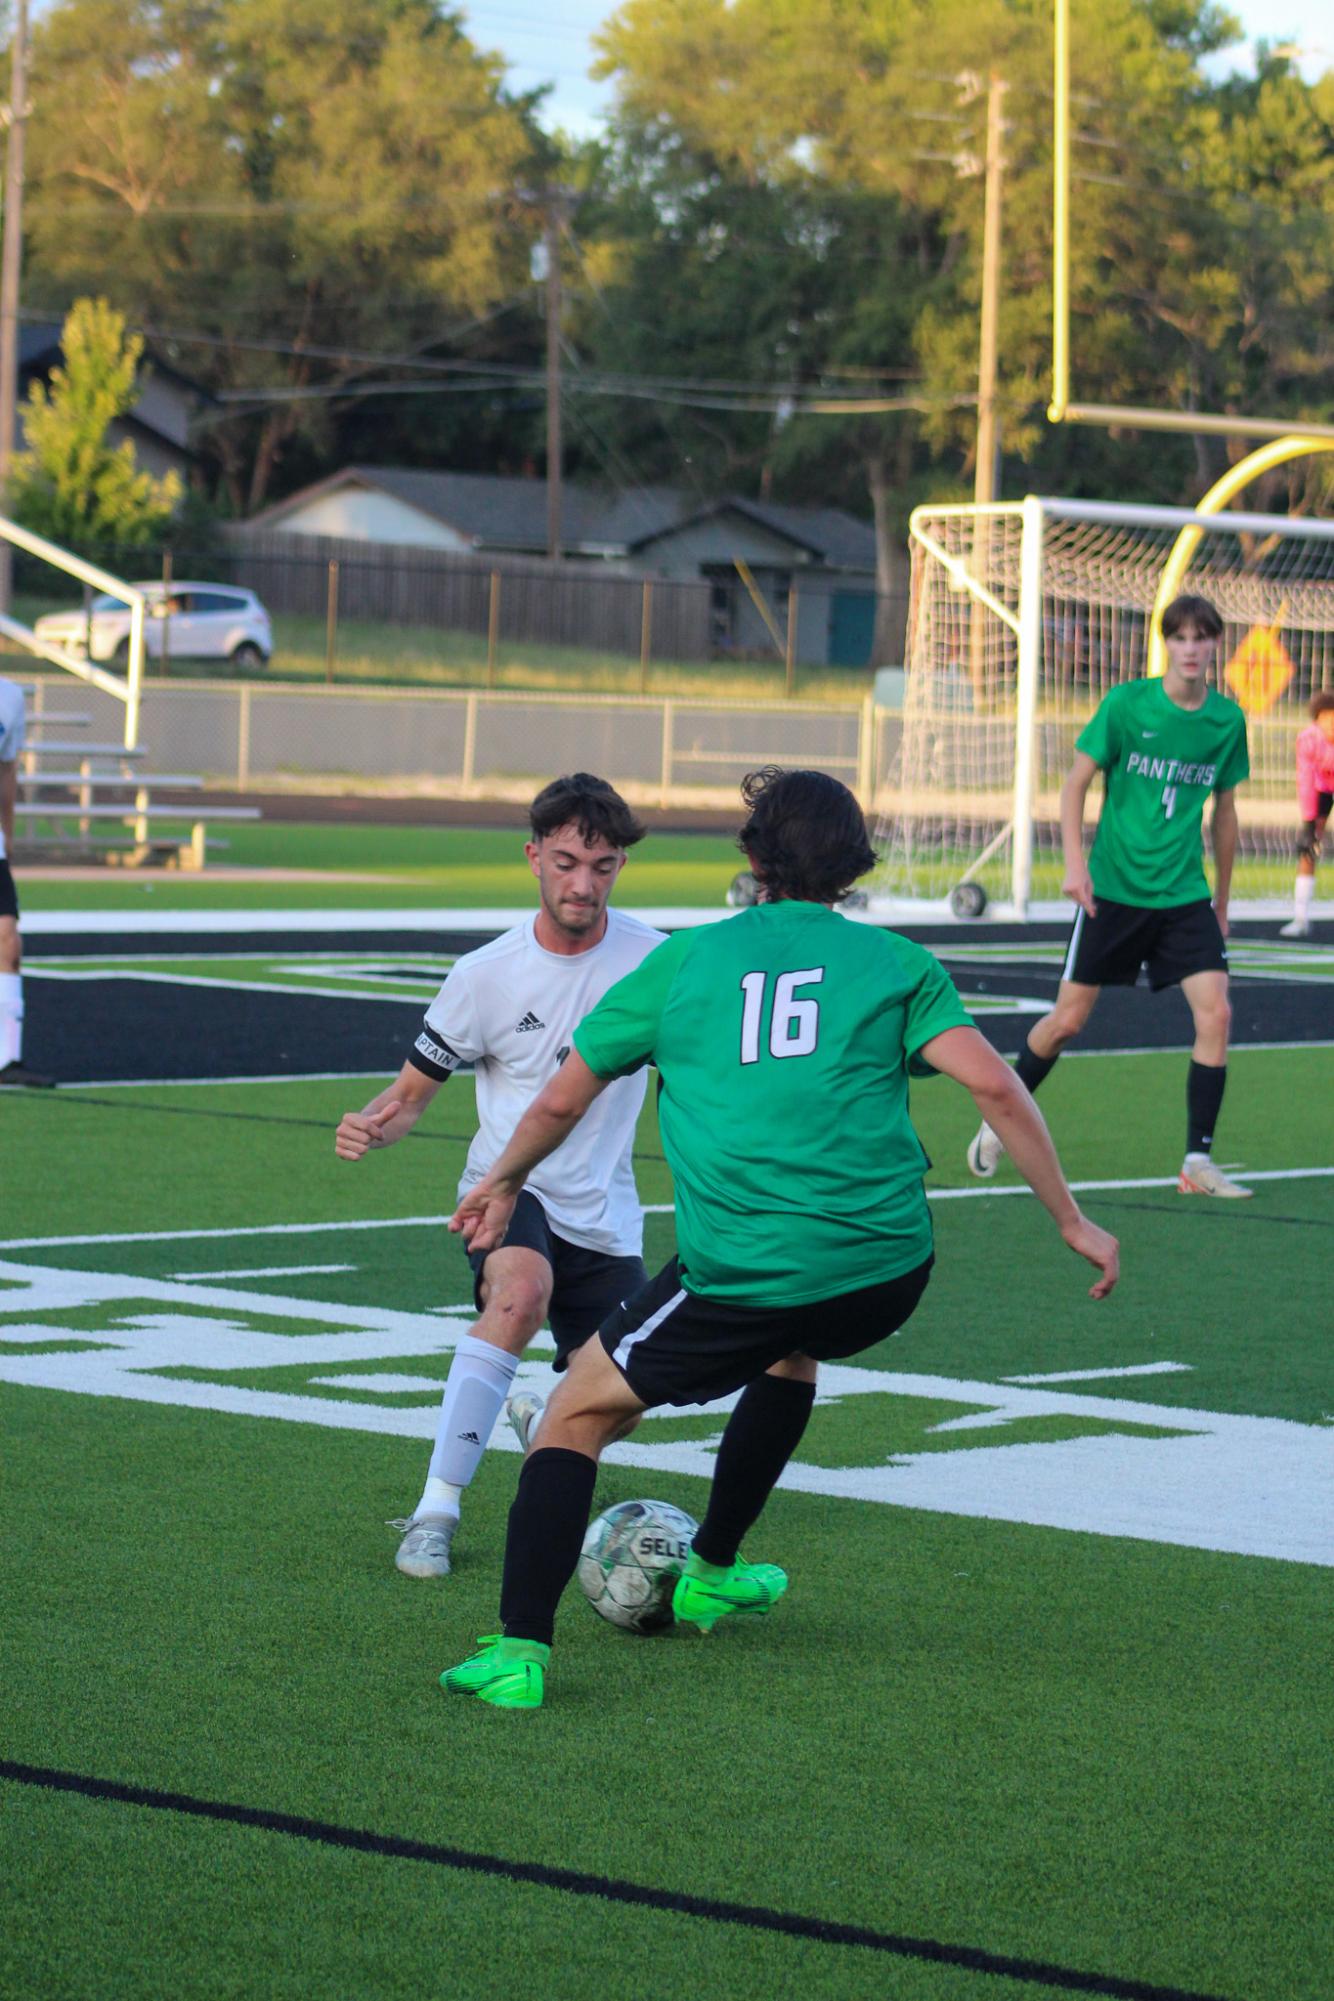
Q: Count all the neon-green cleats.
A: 2